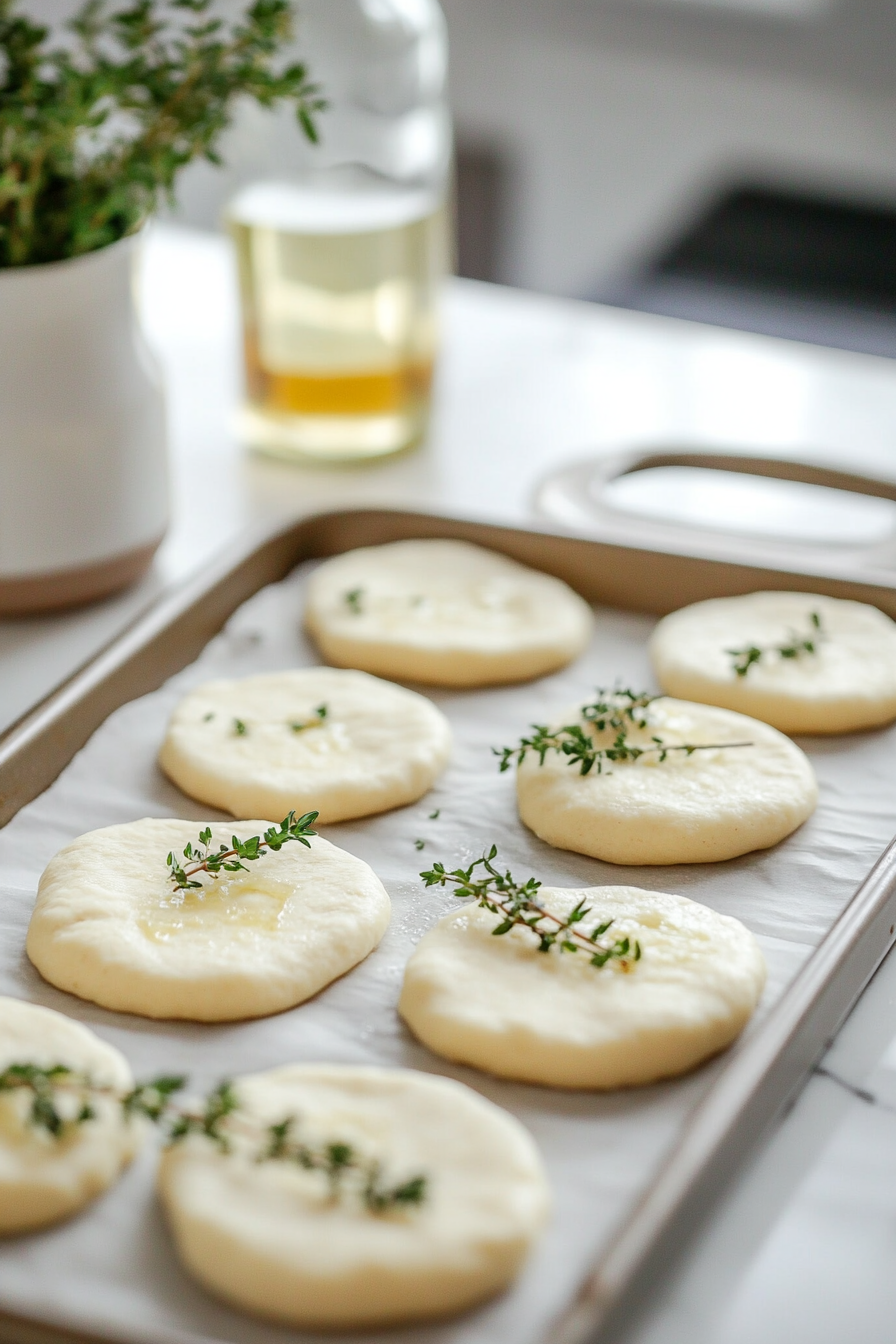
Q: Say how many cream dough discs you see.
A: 8